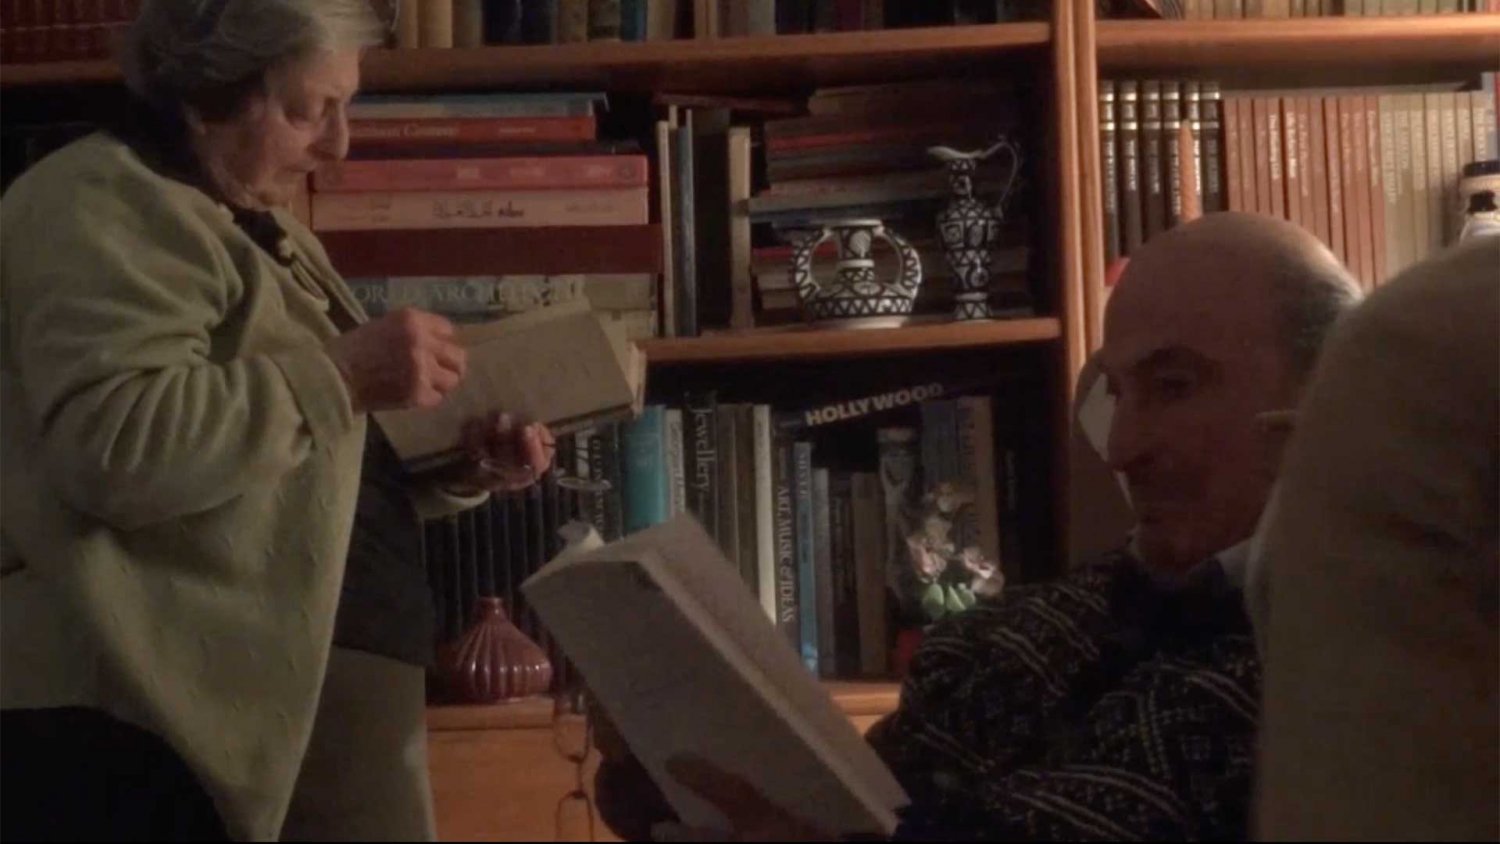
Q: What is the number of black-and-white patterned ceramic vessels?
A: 2